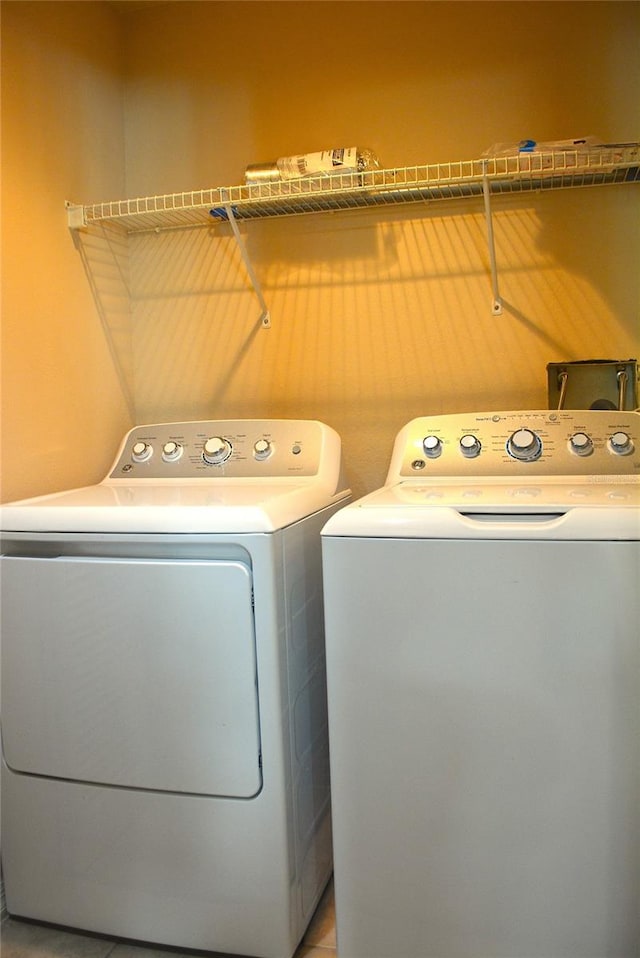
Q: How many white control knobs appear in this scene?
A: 9